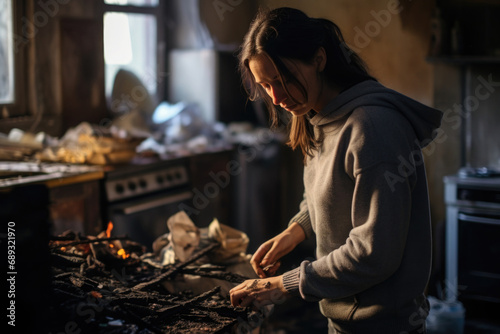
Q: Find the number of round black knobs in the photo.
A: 6